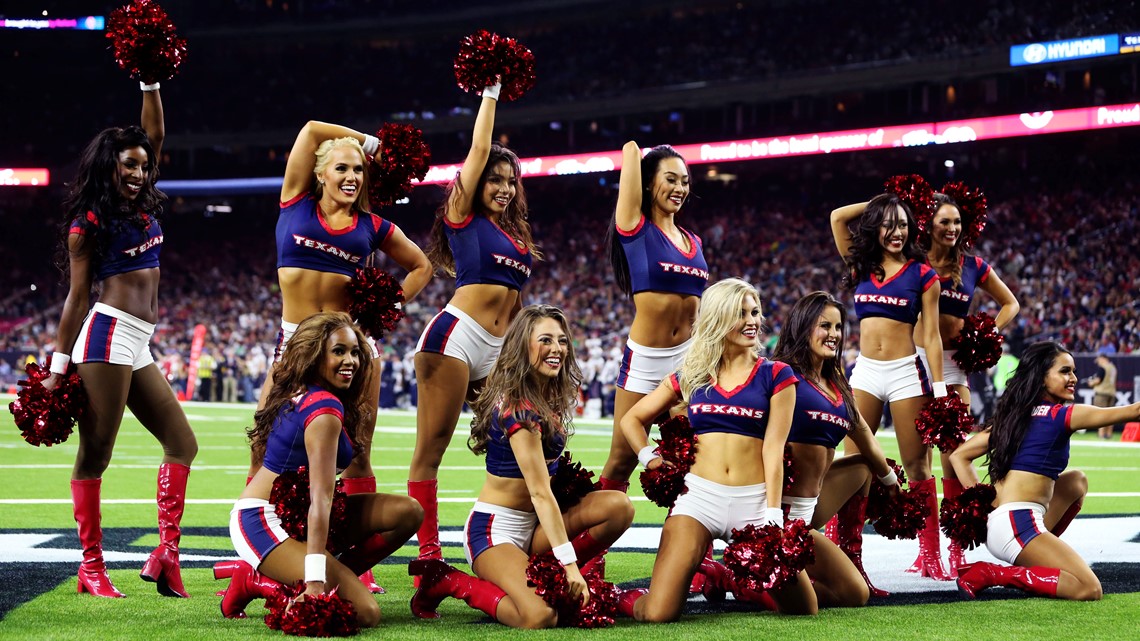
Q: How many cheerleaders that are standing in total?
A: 6